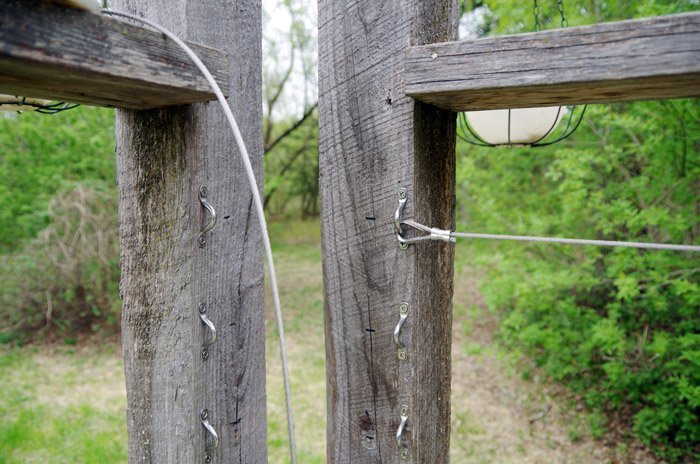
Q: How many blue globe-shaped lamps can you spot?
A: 0